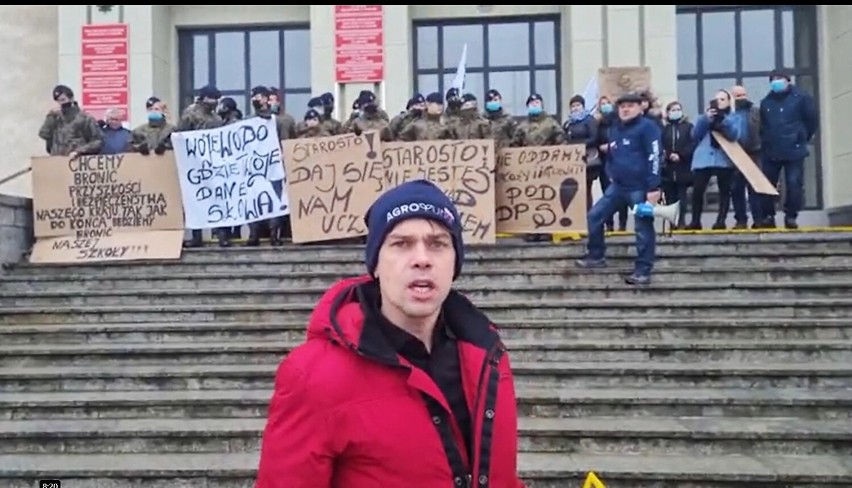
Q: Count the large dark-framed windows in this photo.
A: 3